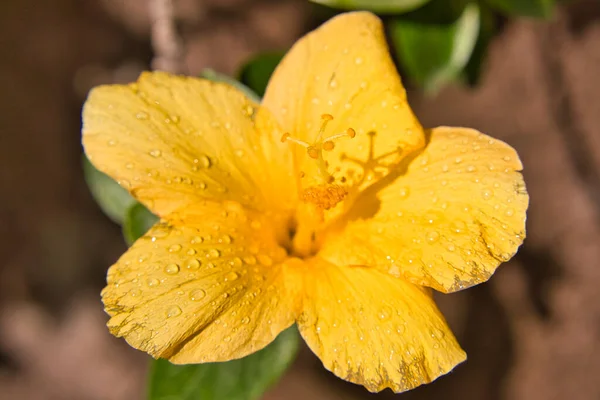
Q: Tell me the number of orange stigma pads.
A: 5